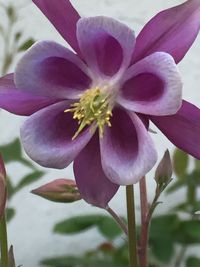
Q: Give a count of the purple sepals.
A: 5